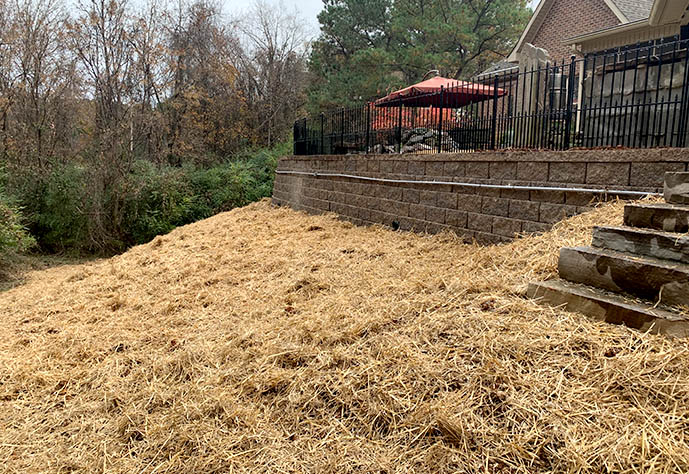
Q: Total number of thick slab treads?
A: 5